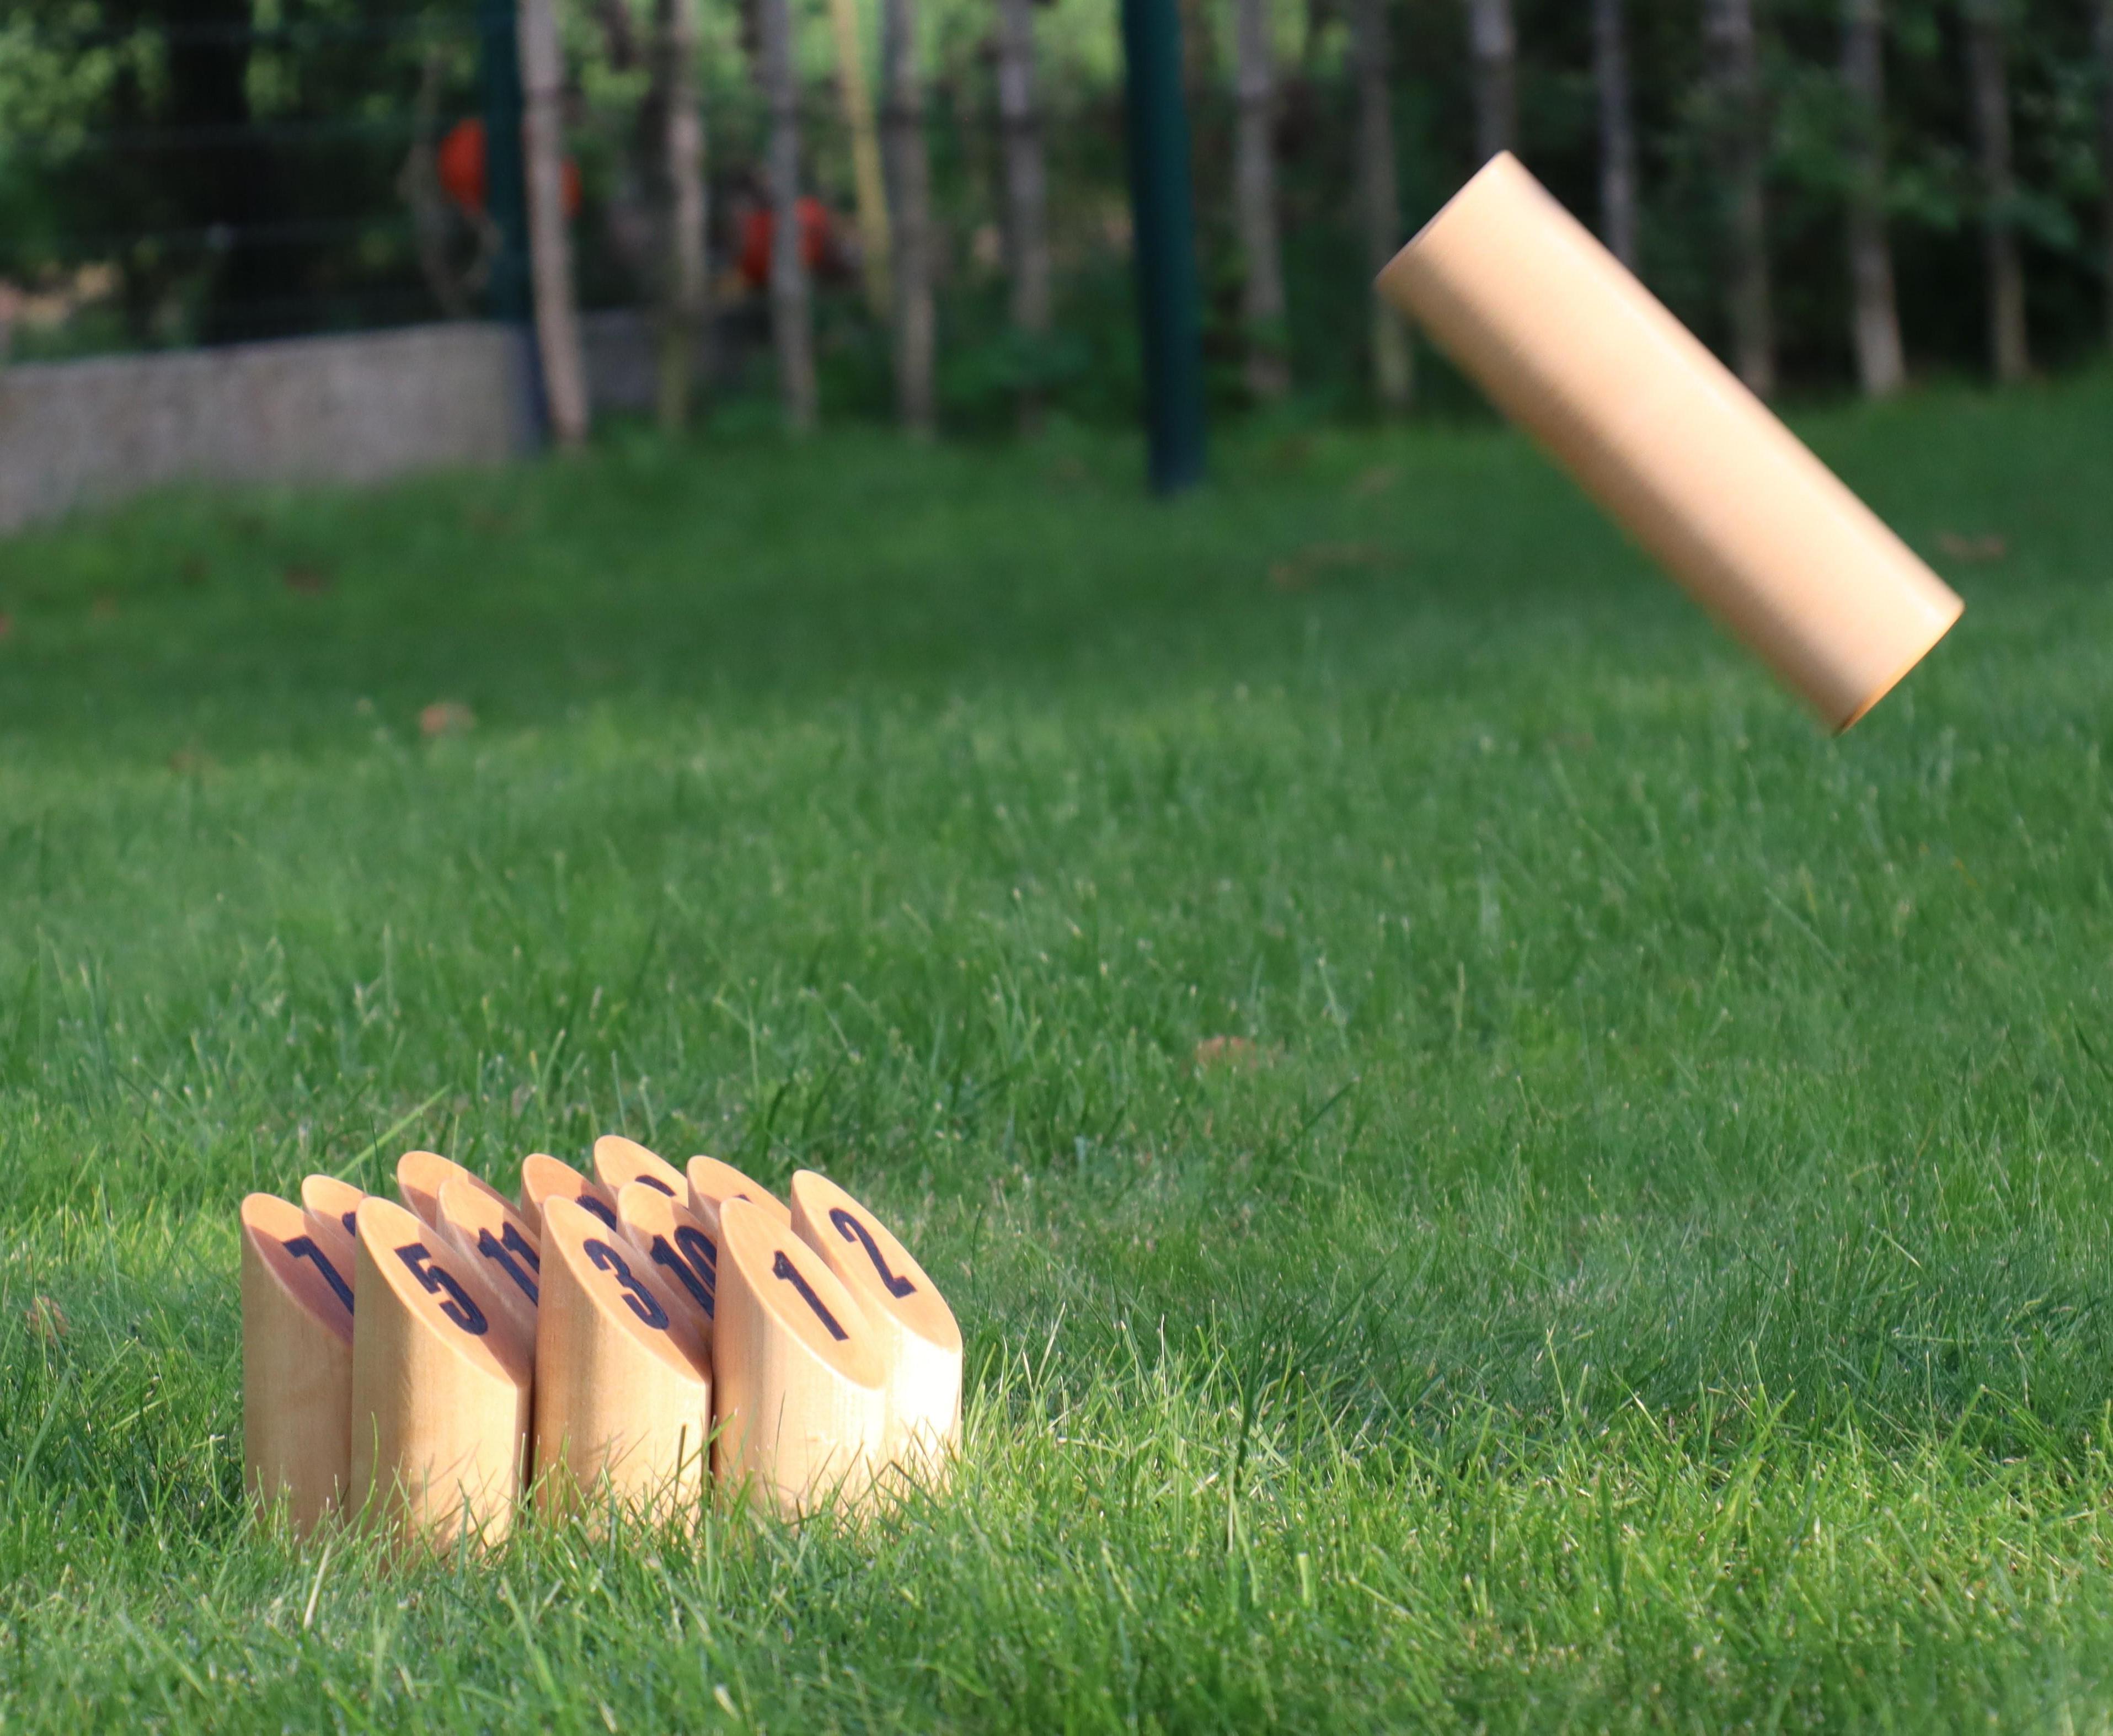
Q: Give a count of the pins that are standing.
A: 12